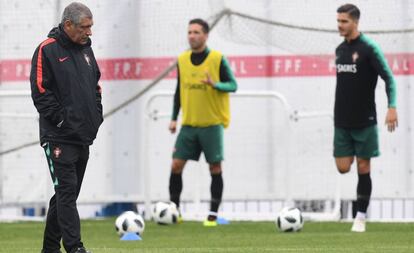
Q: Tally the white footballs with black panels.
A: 3